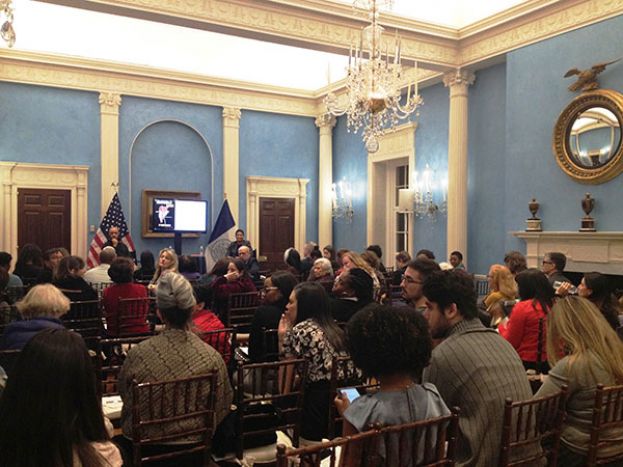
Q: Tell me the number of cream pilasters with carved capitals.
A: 4